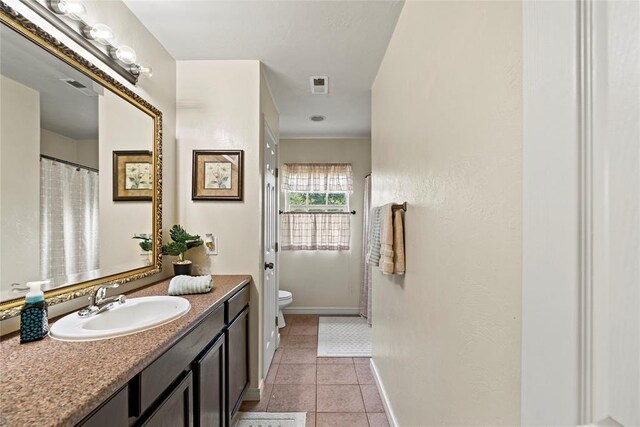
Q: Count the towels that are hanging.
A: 2